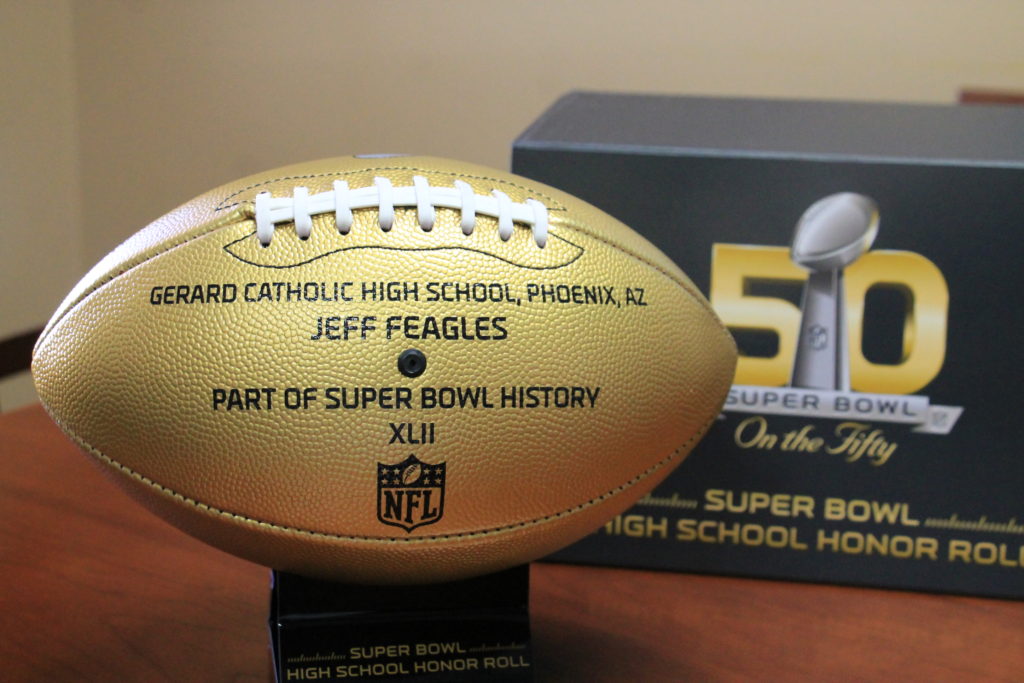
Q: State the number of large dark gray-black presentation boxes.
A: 1